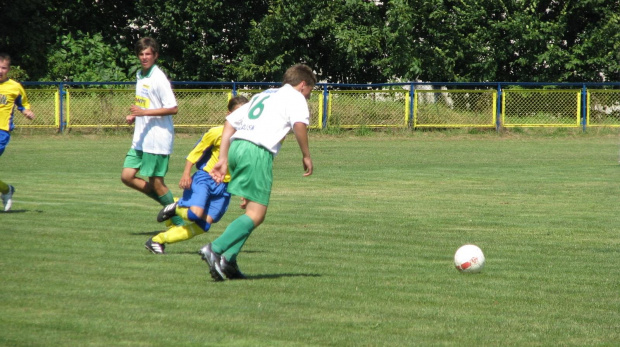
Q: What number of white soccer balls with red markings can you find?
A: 1